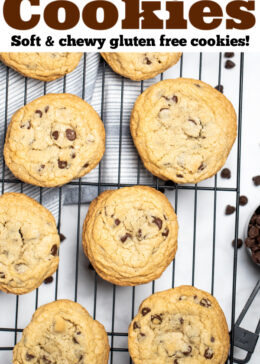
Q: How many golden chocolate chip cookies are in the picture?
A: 8